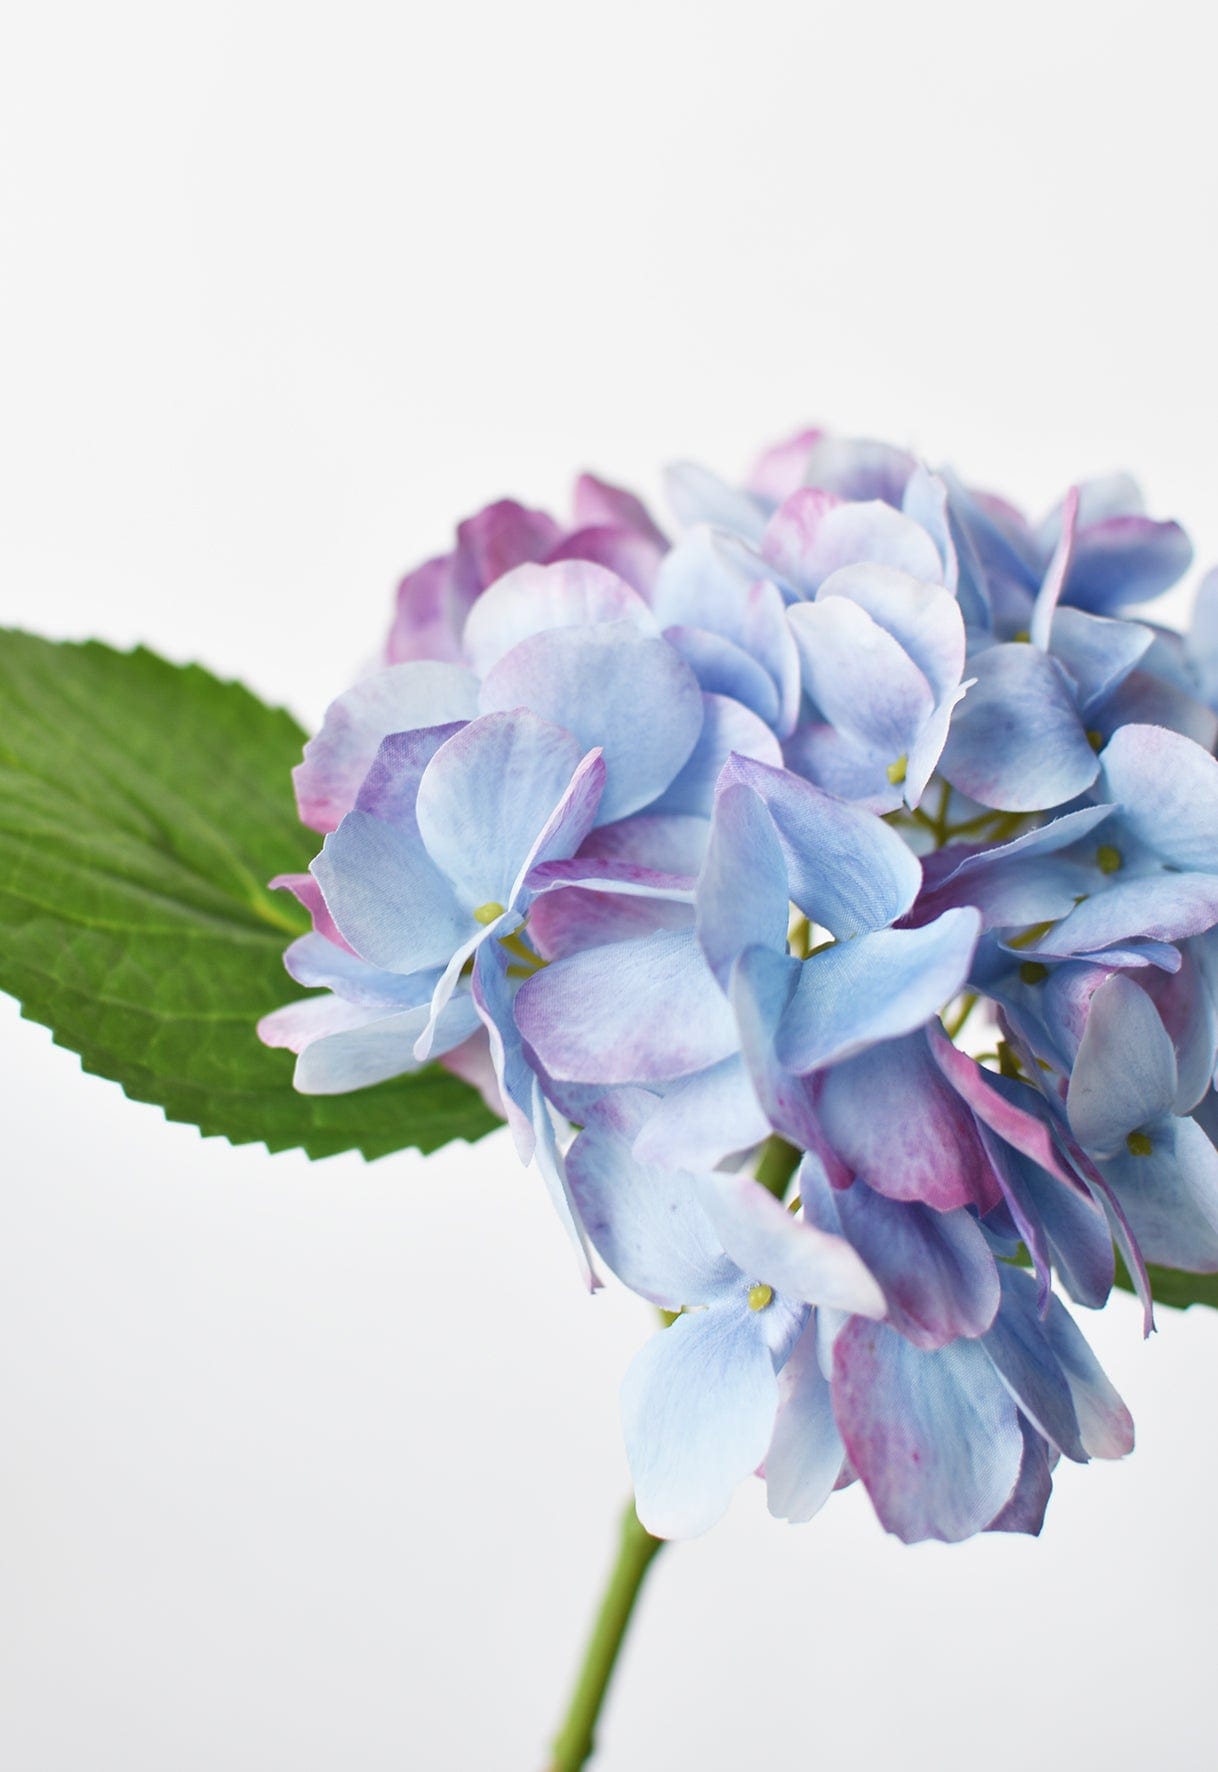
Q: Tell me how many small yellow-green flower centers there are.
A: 8